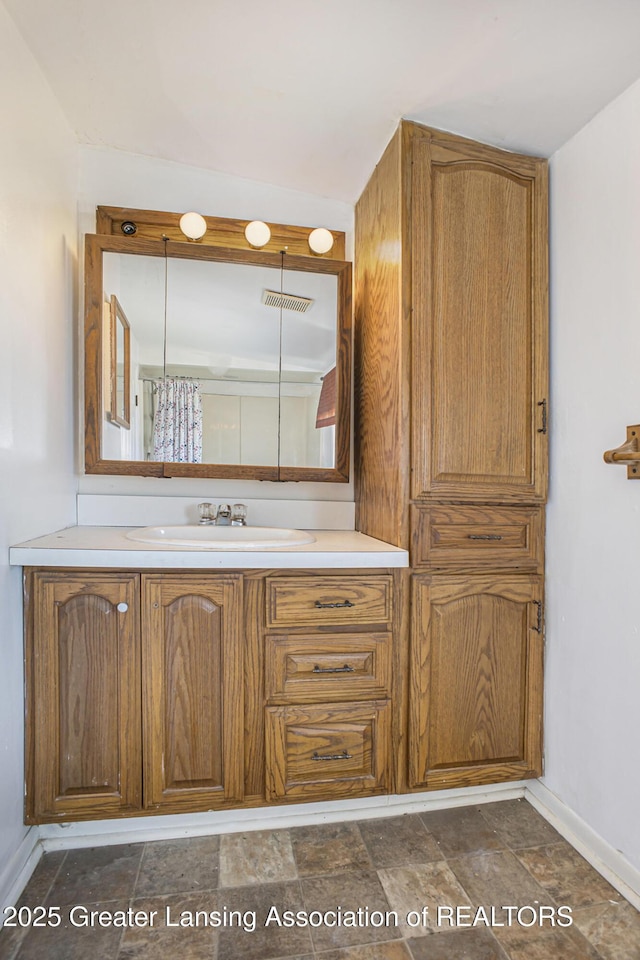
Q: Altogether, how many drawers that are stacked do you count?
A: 3